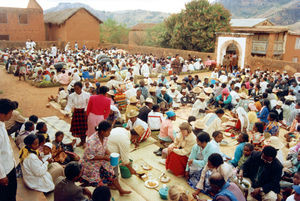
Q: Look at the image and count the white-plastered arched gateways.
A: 1